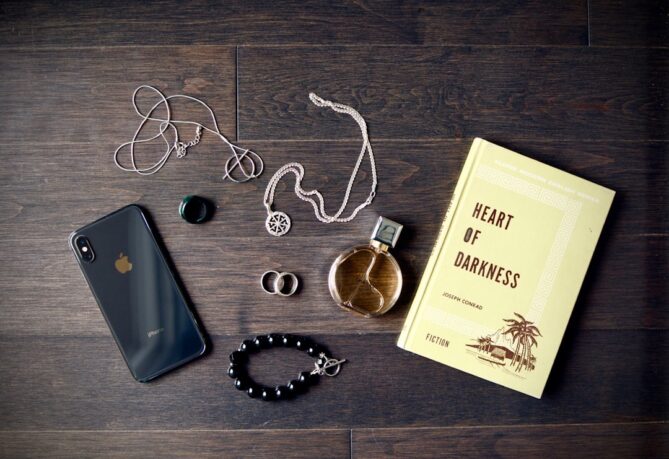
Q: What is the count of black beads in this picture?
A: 15